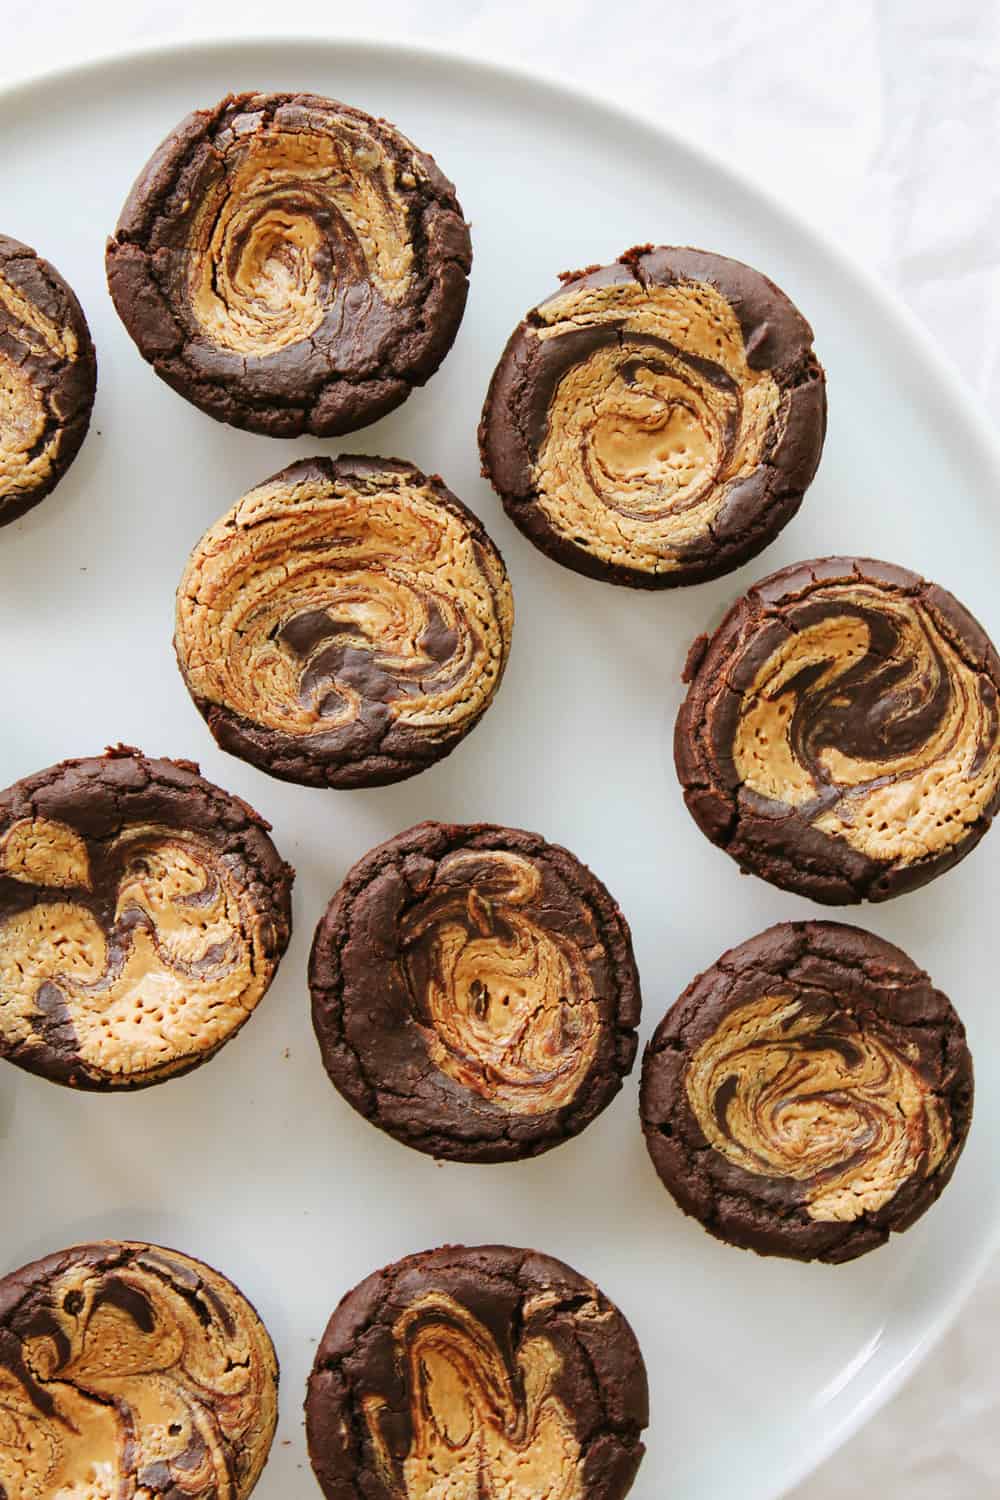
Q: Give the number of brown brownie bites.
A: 10